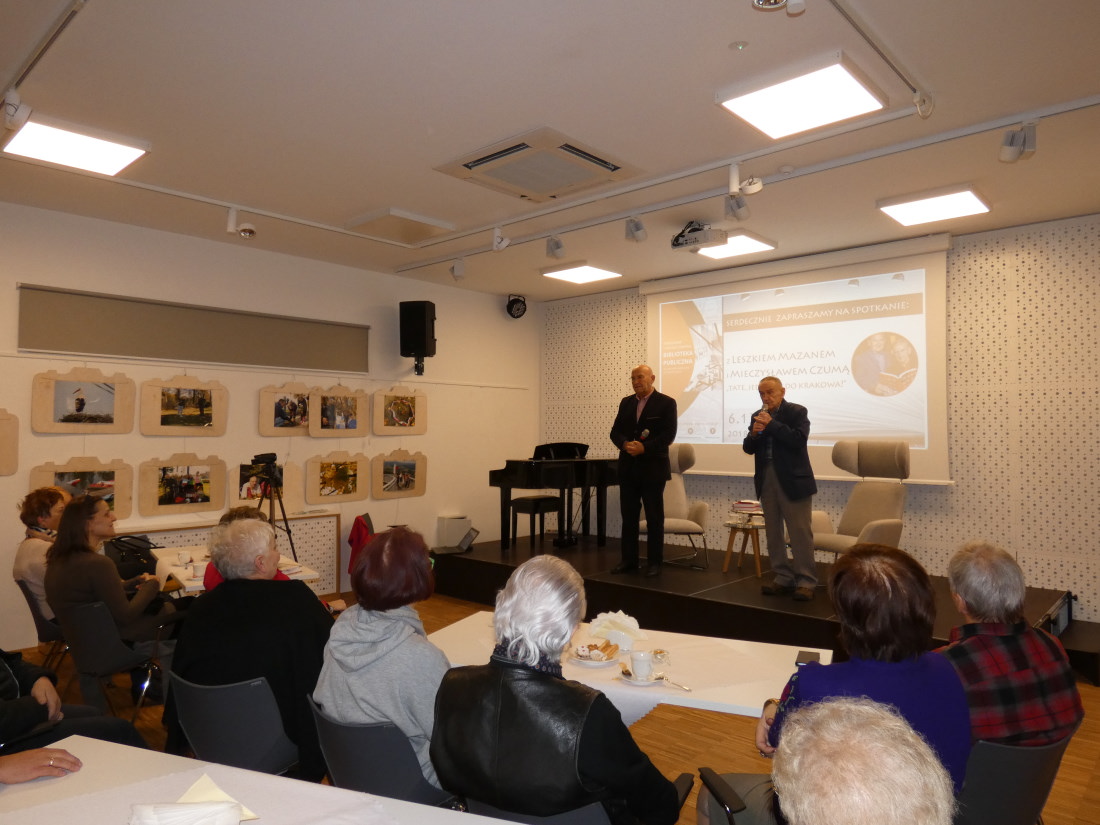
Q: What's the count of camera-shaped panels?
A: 11